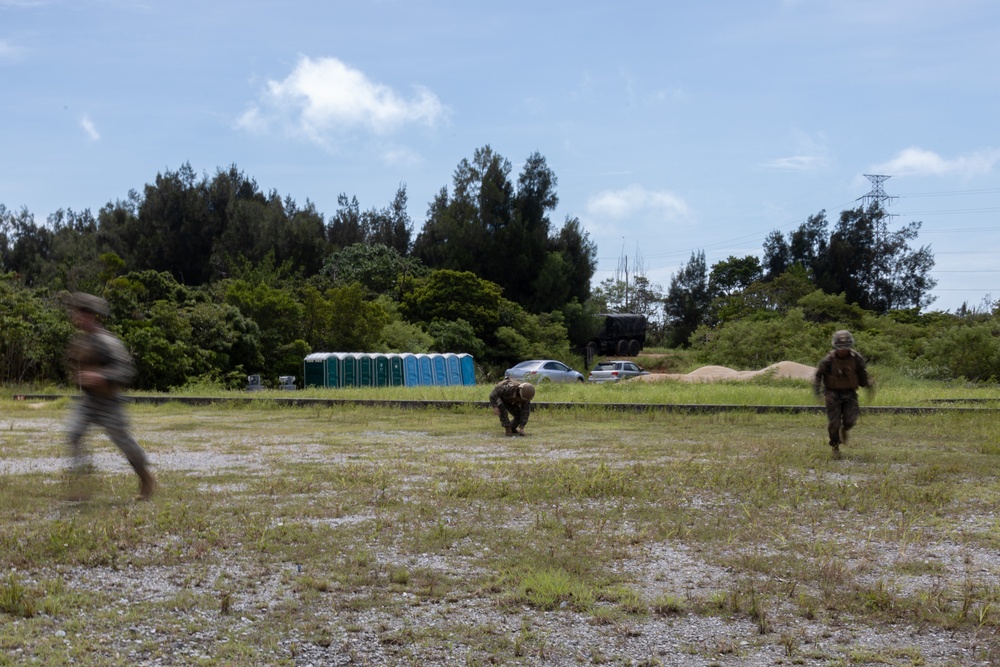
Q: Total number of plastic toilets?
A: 10